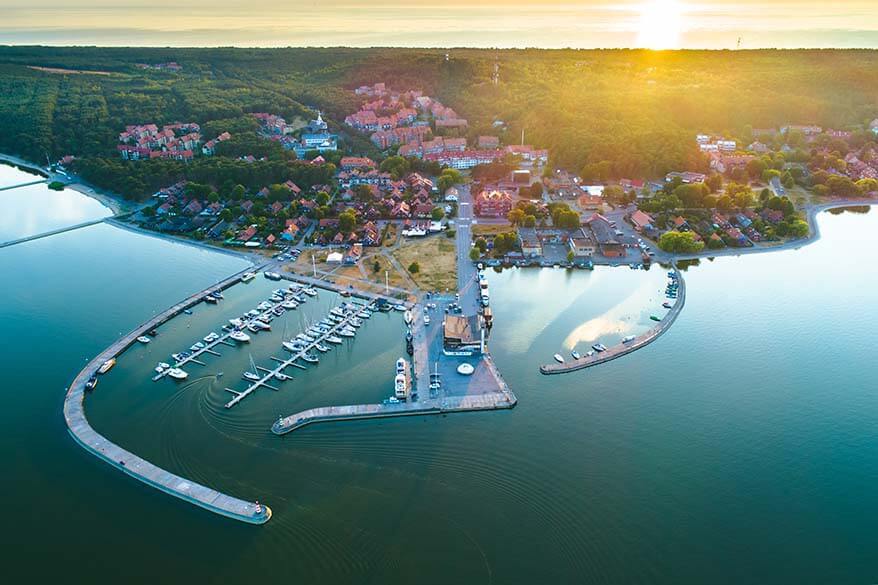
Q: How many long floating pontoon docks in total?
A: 2